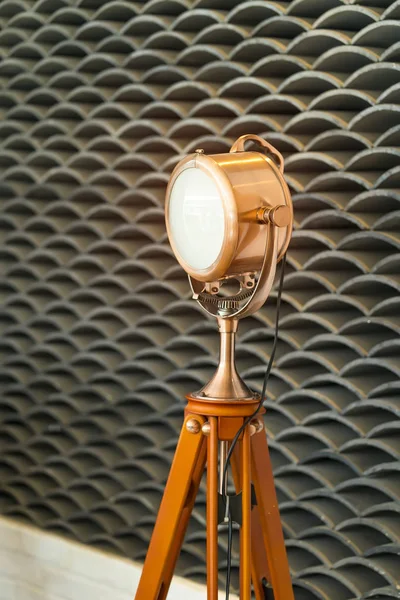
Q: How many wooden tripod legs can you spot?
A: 3